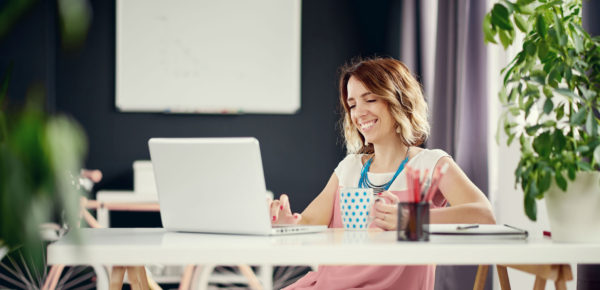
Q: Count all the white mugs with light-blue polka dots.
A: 1